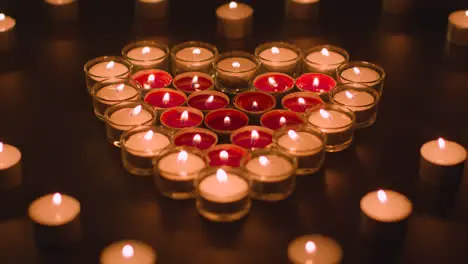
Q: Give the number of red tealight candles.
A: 14